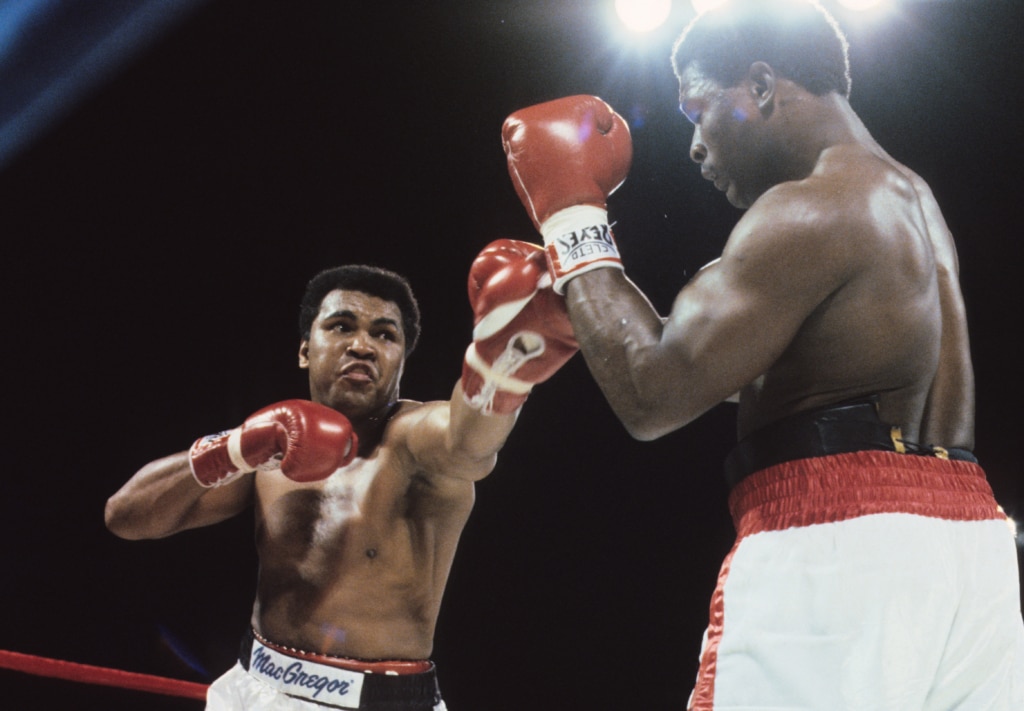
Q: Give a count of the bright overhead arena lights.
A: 3